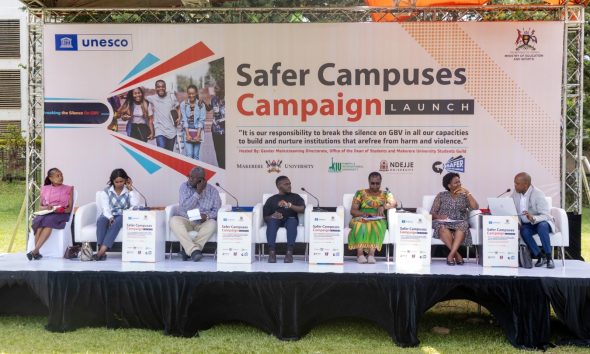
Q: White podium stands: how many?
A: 5